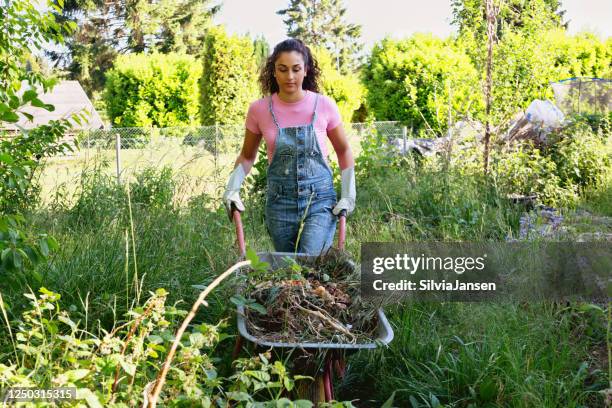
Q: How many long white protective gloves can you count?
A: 2